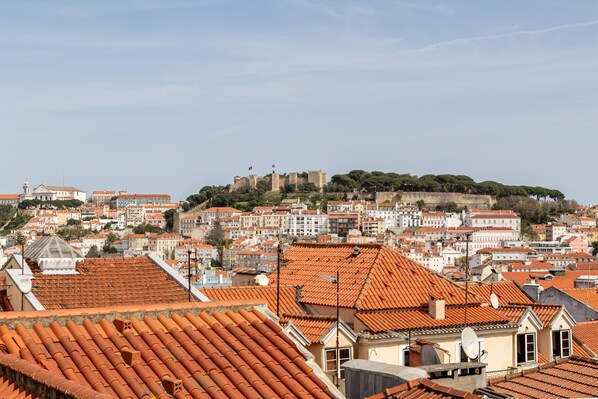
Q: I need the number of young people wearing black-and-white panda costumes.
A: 0